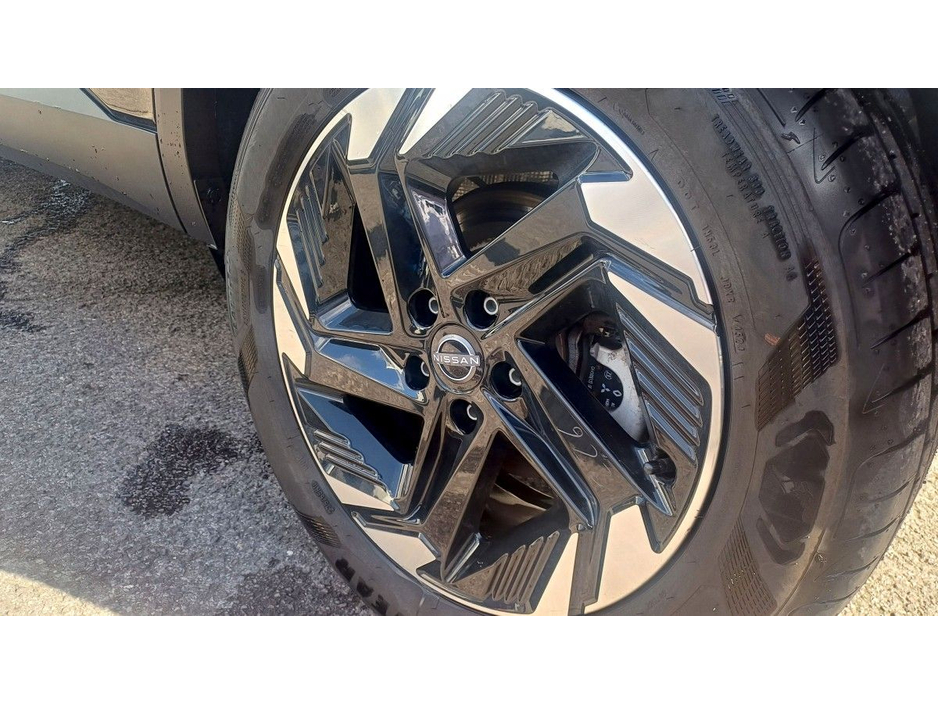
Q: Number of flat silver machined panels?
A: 10